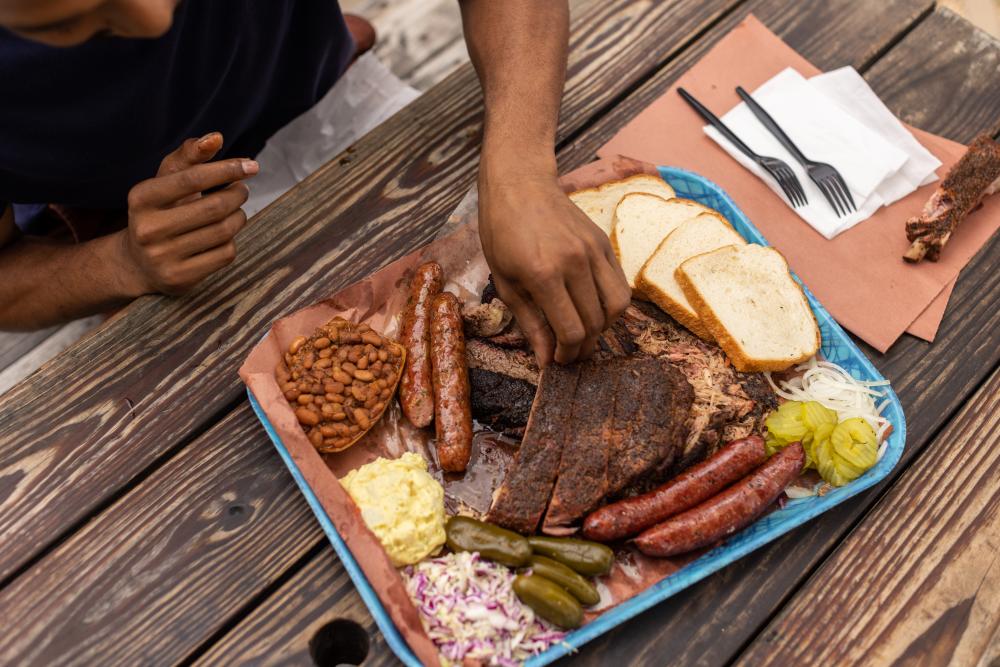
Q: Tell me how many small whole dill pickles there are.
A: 4